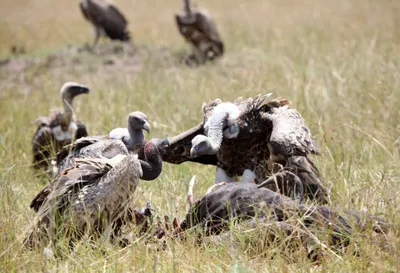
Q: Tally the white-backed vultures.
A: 6